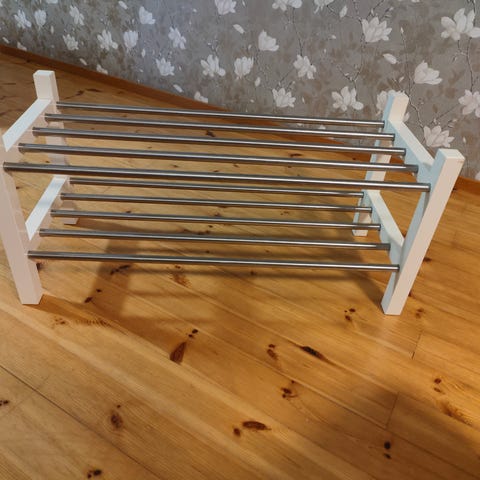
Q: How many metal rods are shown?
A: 10